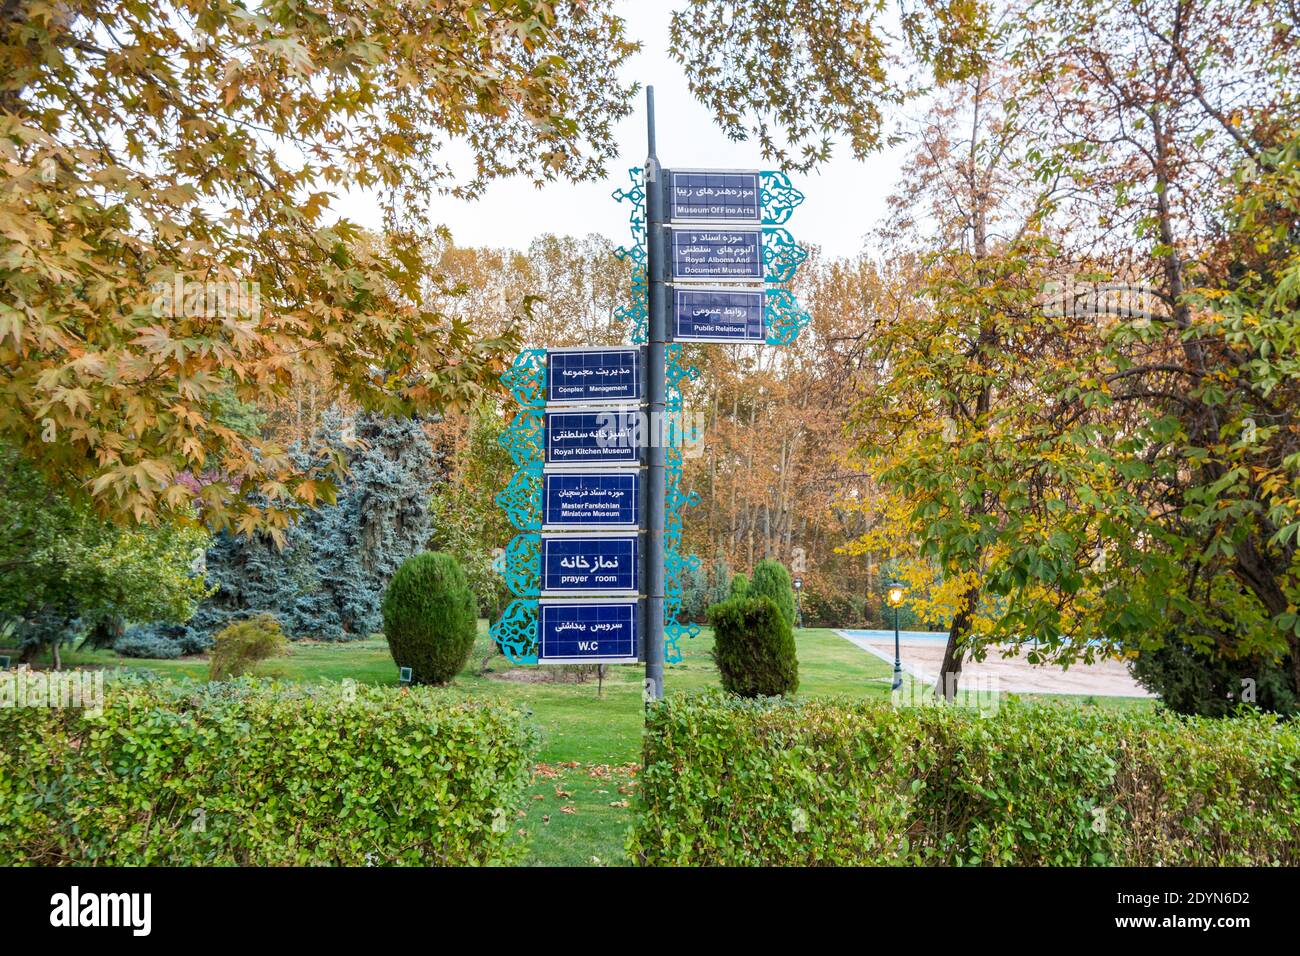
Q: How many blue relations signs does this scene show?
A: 1